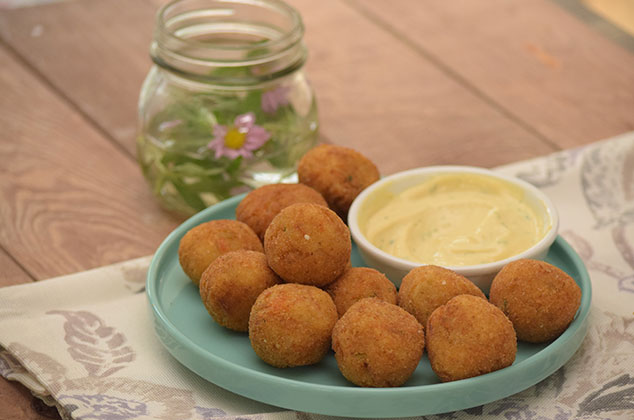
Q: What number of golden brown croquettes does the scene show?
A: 11